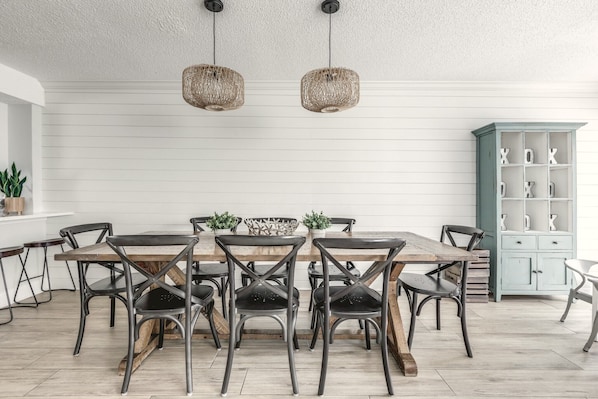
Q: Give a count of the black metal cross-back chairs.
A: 8